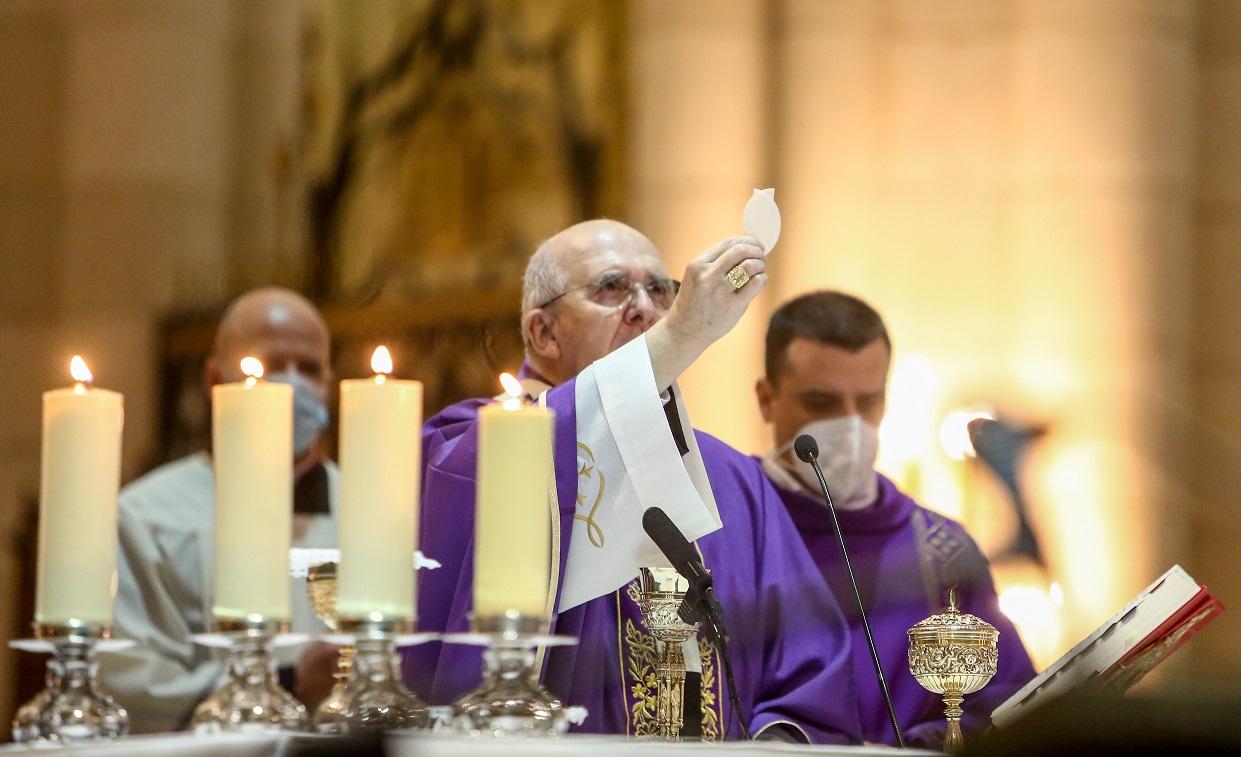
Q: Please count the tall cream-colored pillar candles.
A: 4